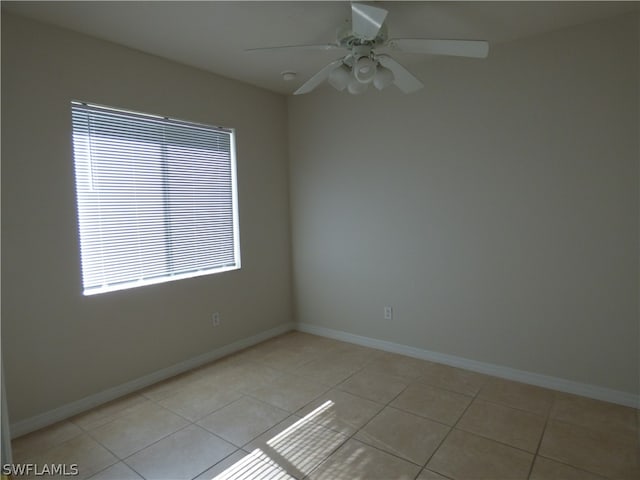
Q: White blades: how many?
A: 5